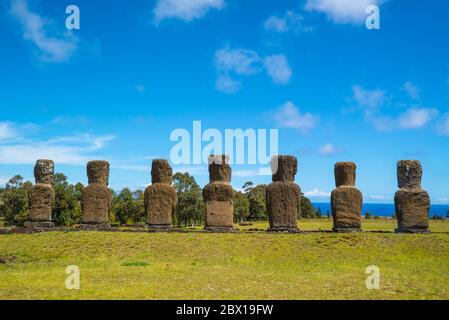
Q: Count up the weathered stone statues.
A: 7